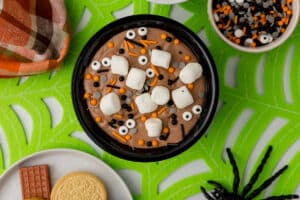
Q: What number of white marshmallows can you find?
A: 9